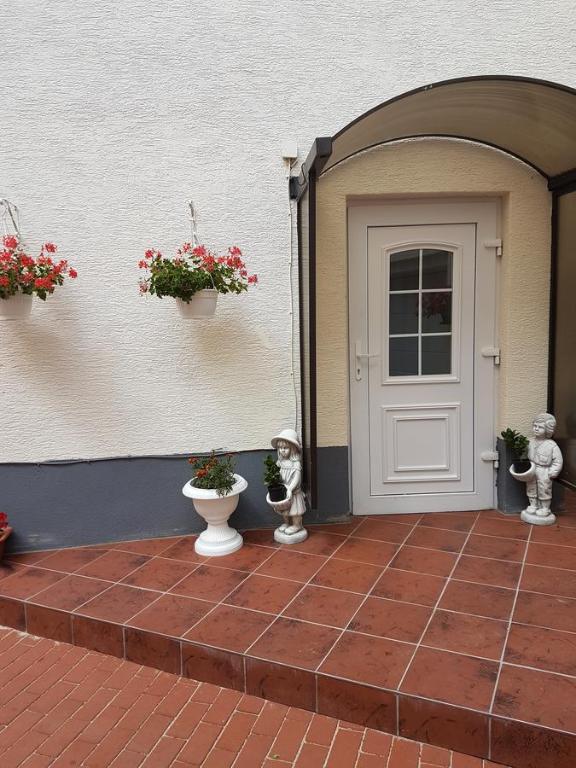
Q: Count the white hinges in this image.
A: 3